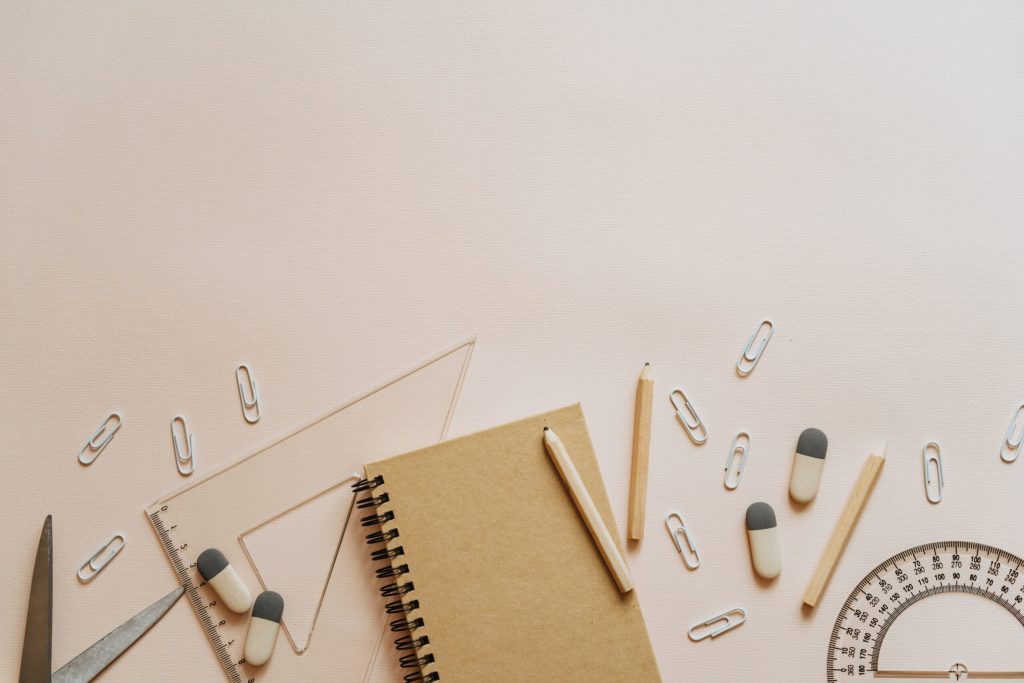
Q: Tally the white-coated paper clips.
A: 11